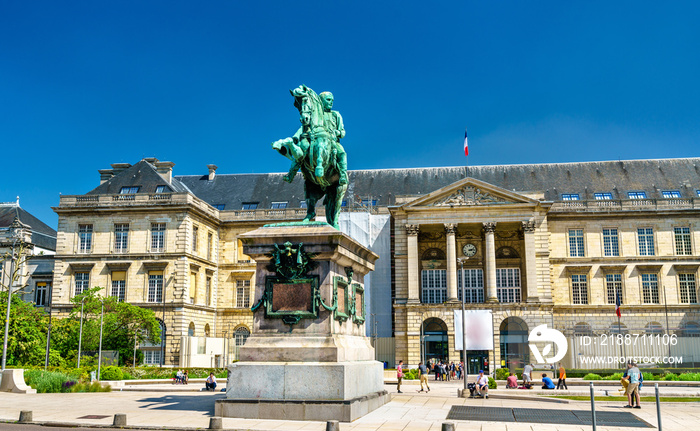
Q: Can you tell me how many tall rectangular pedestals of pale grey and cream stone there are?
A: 1